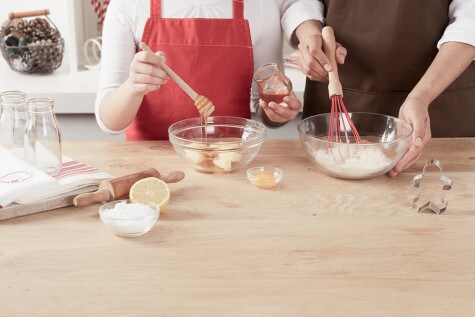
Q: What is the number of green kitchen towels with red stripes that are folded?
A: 0